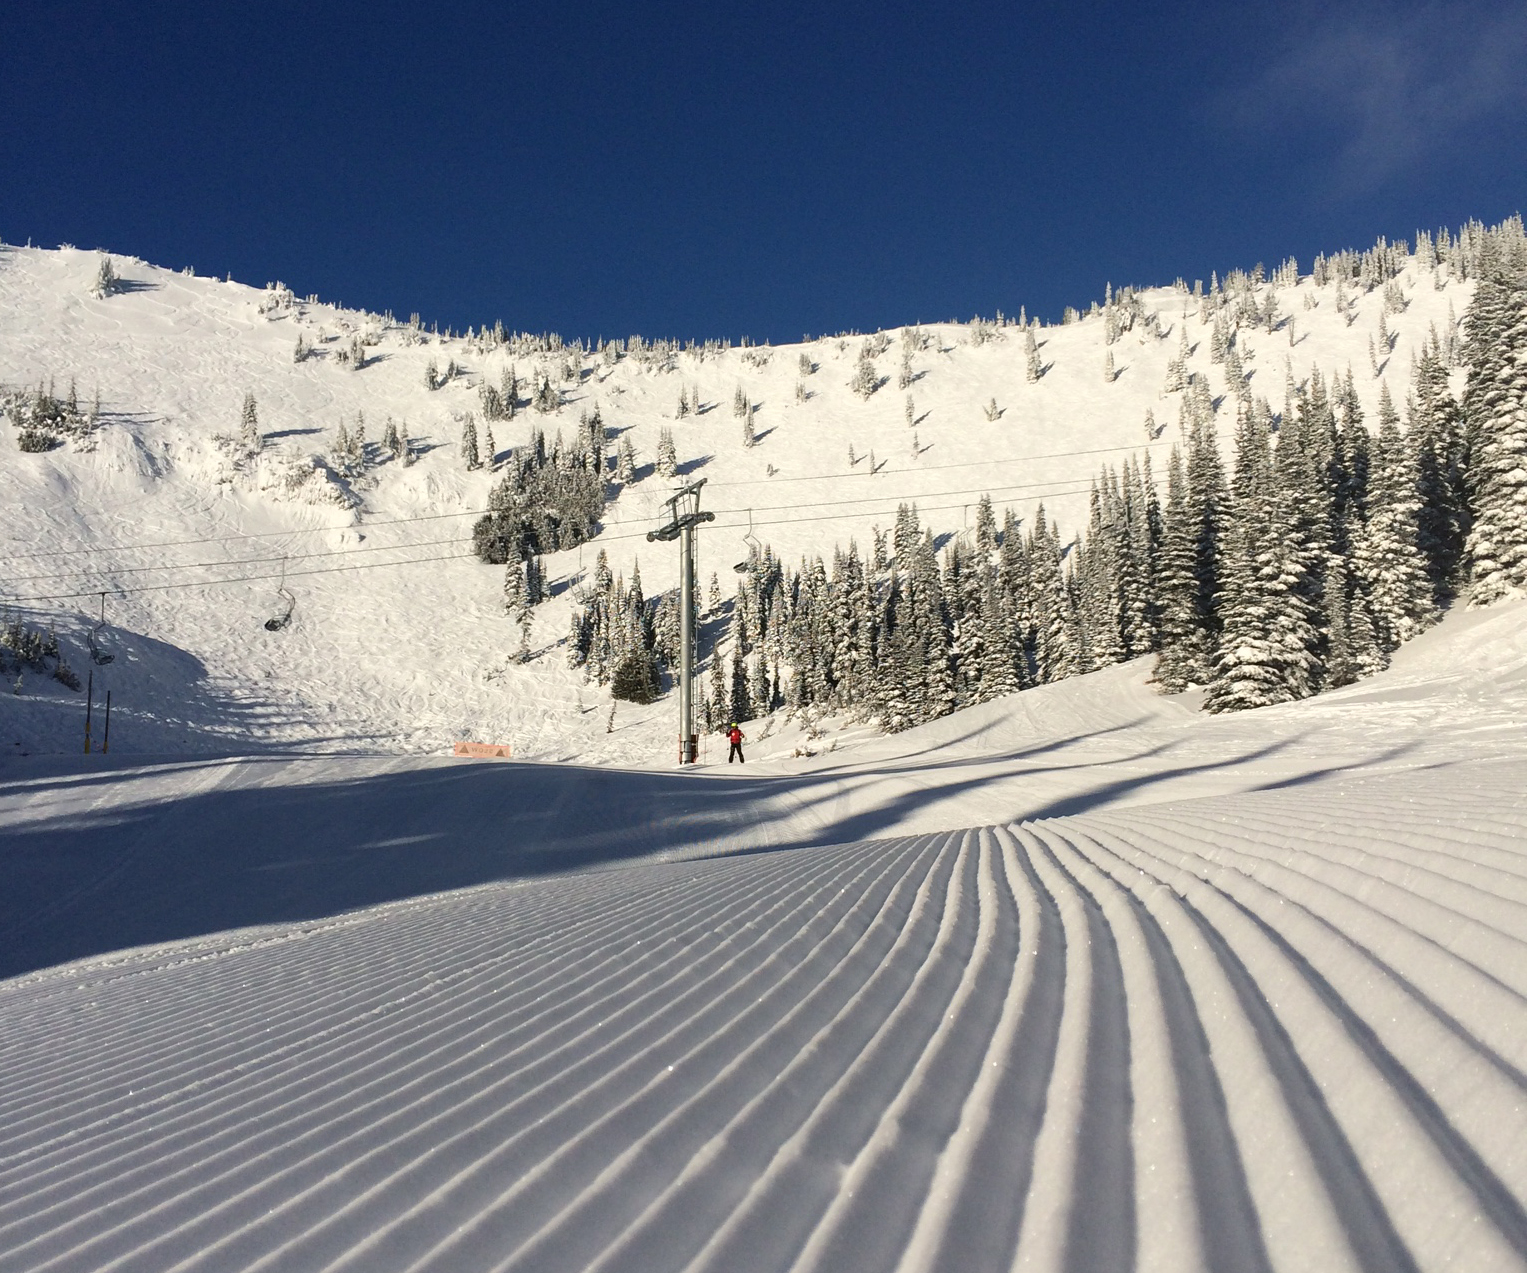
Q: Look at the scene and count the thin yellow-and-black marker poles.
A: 2